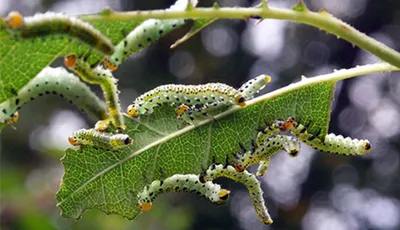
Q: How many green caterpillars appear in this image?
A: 12